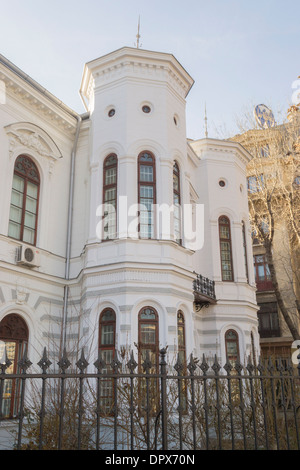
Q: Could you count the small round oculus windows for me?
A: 5